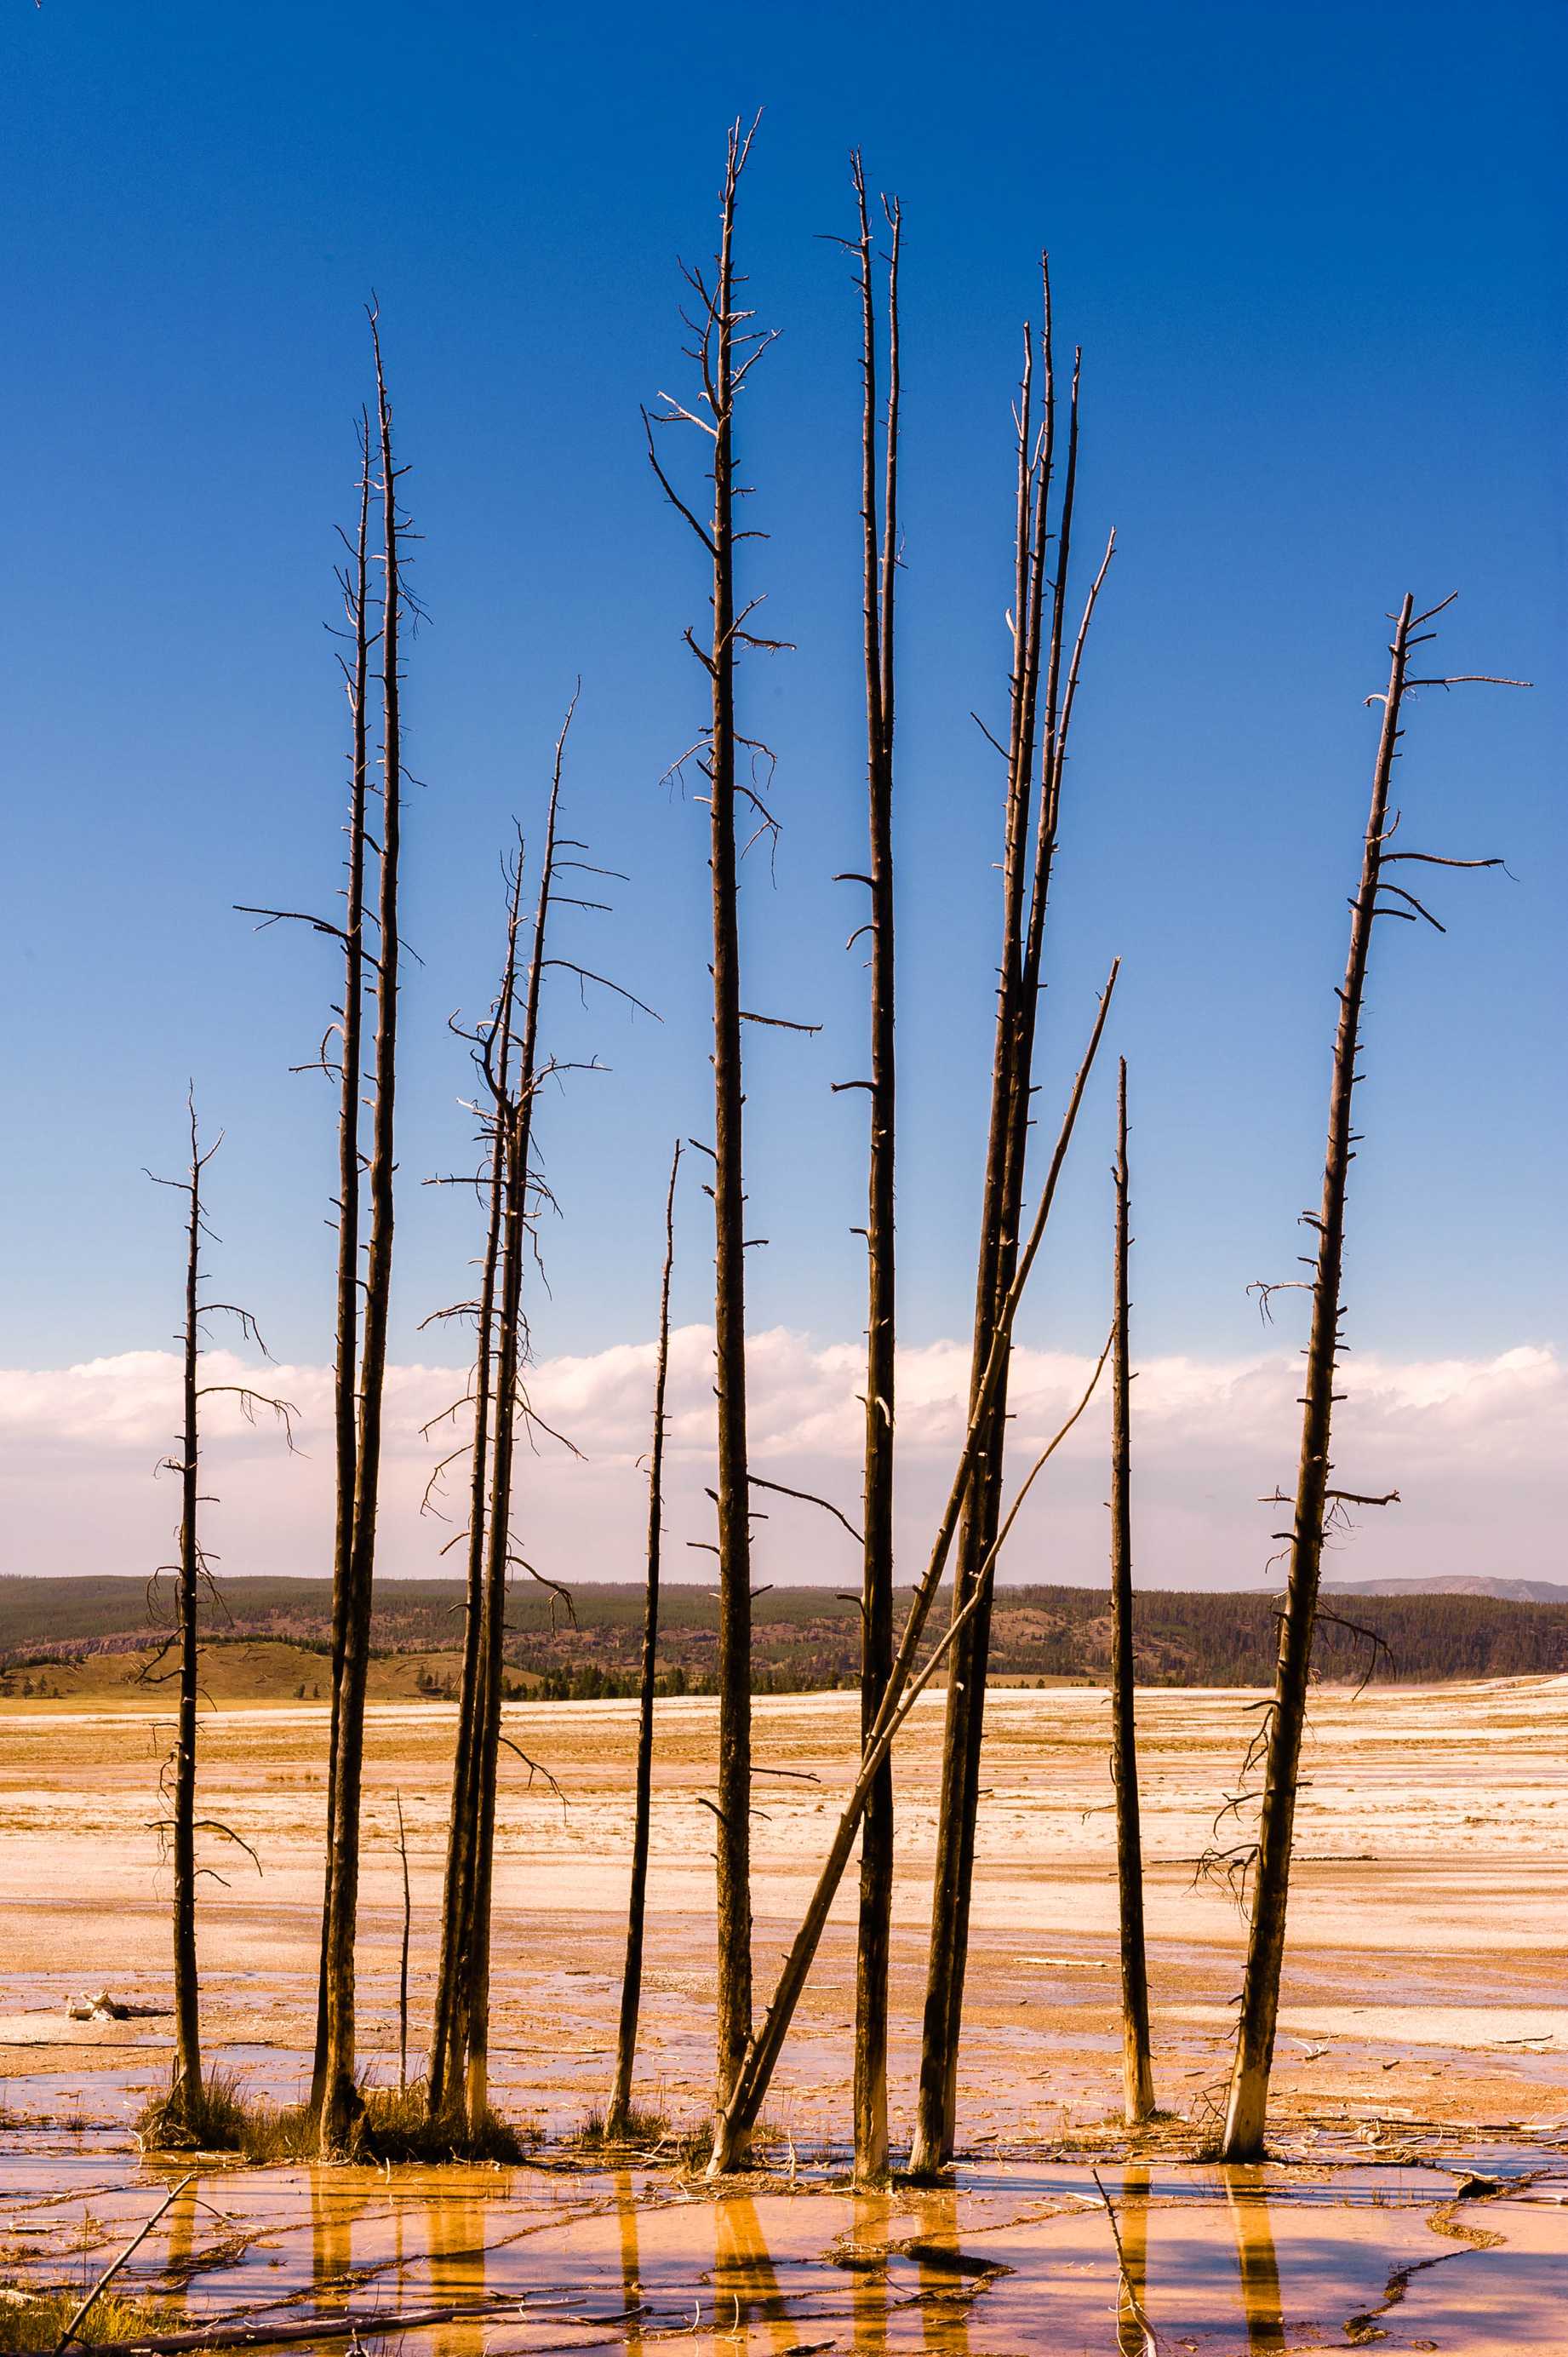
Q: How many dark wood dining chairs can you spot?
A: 0